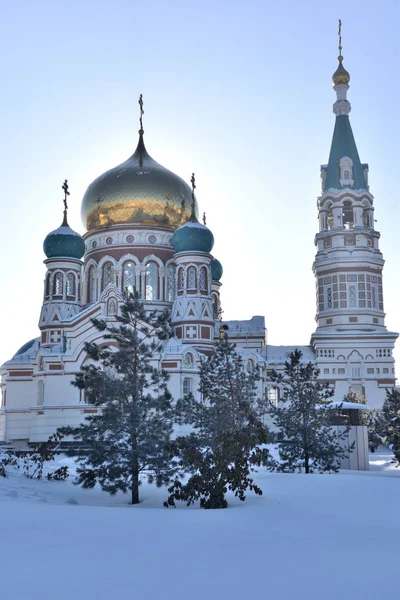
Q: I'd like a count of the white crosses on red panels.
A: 2